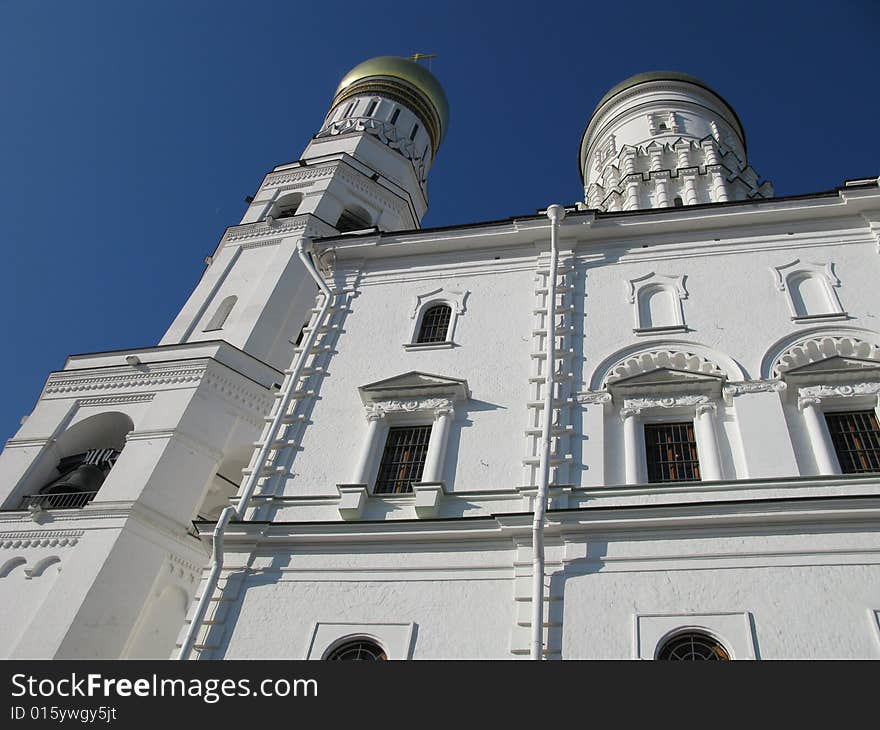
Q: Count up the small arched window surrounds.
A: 3